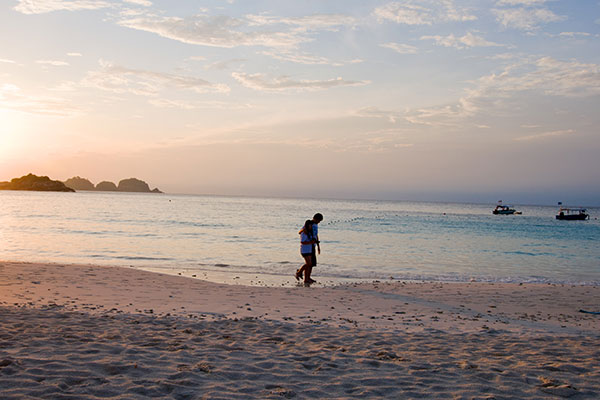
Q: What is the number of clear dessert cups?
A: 0